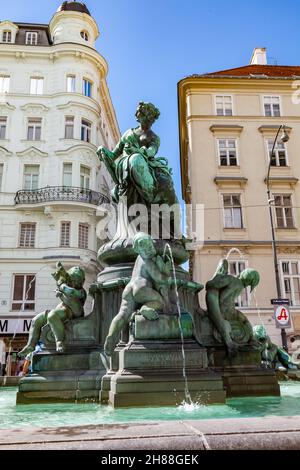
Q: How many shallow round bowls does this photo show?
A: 0